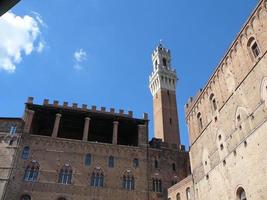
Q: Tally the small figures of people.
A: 0